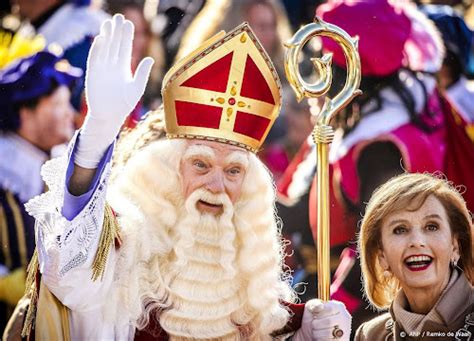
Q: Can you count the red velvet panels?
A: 4